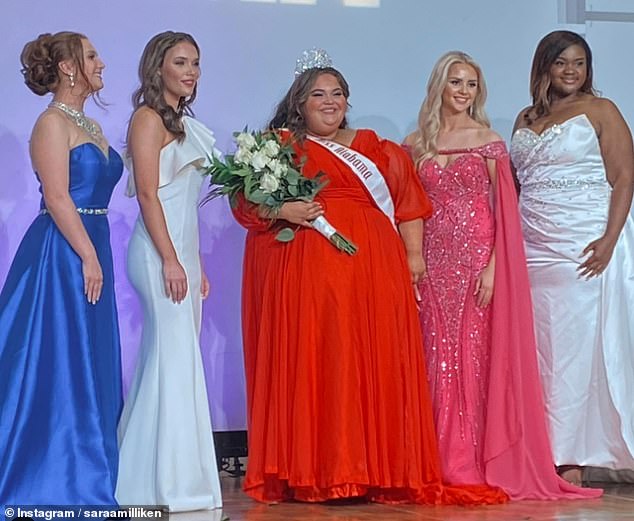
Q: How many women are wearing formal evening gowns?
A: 5